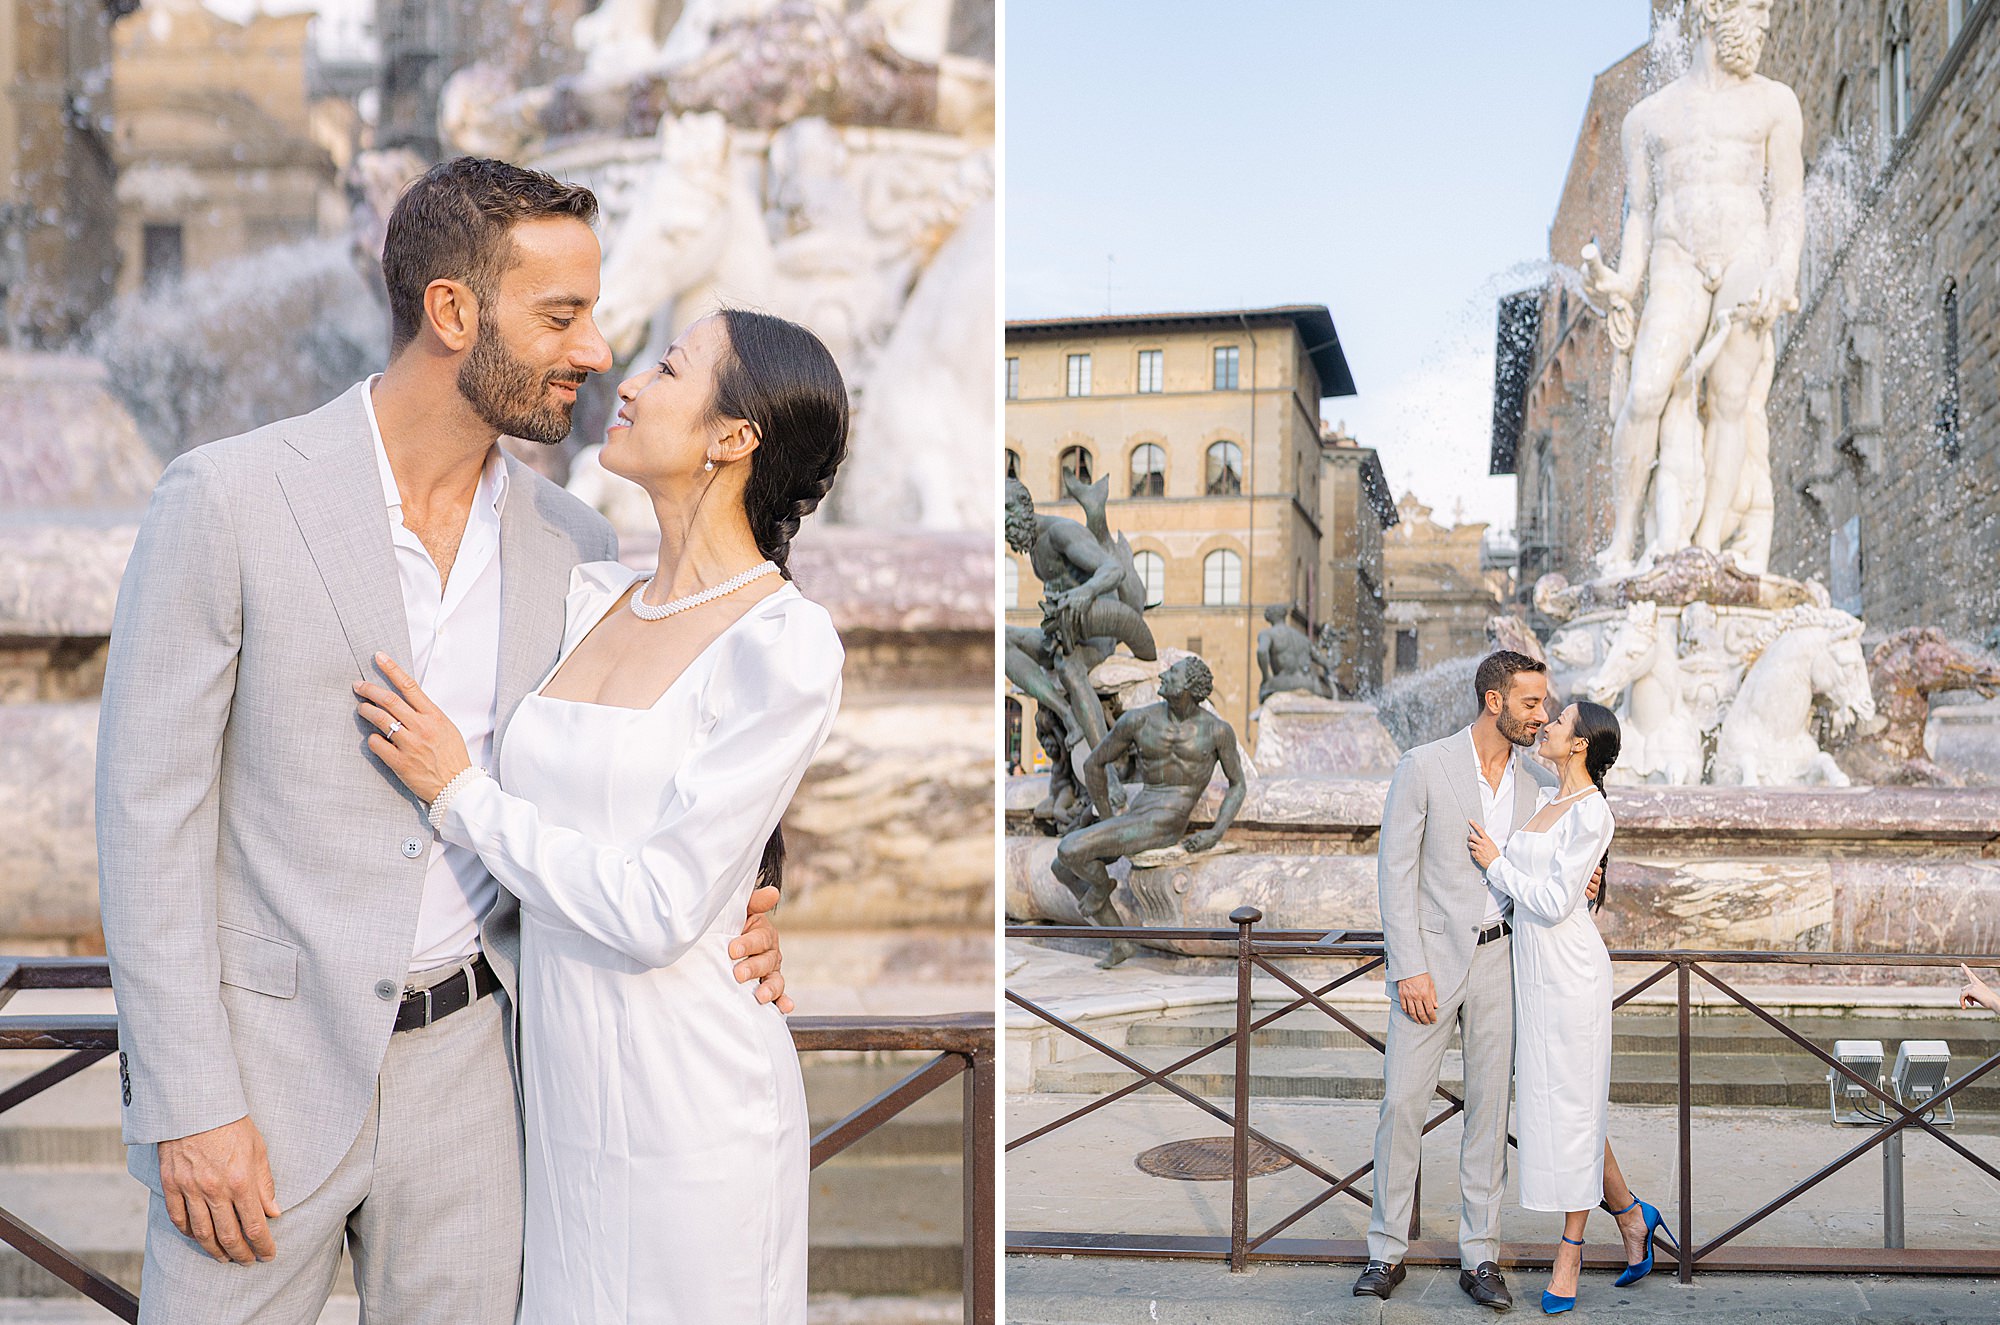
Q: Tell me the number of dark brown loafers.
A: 2